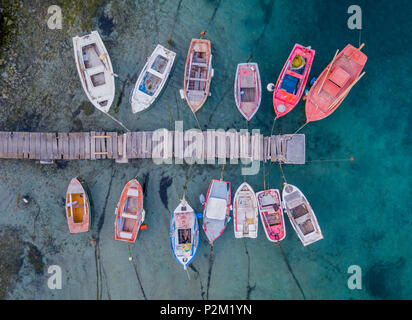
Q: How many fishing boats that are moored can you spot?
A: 13